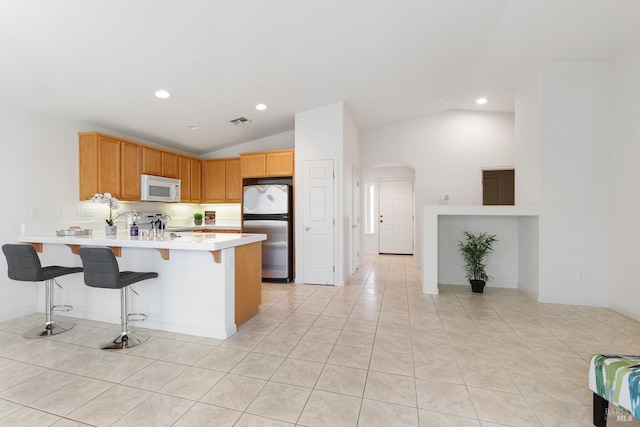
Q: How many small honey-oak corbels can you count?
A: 5